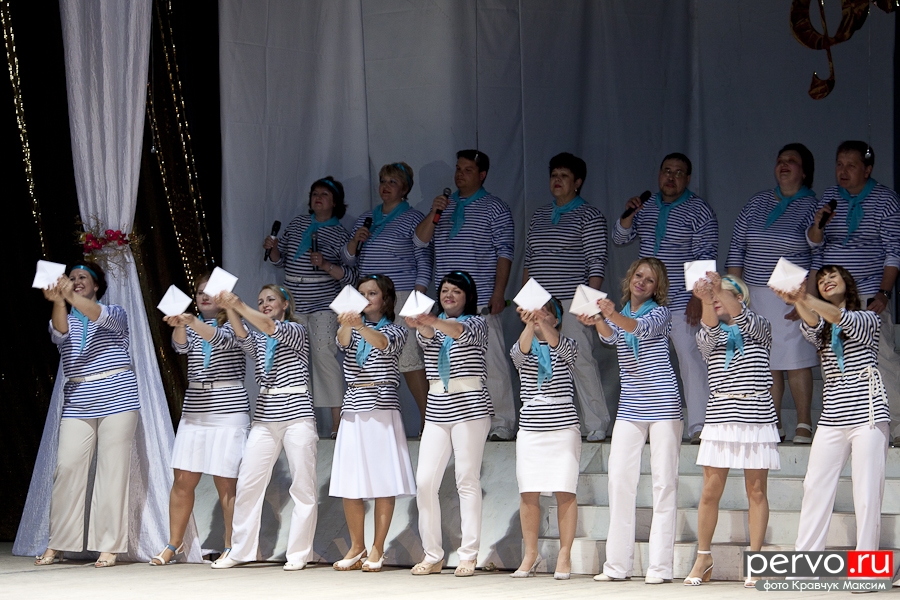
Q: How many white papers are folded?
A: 9